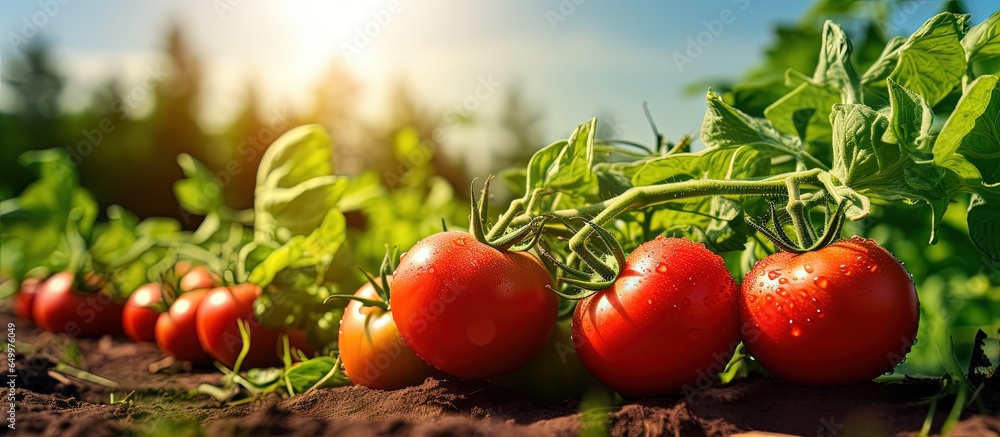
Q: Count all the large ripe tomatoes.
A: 3